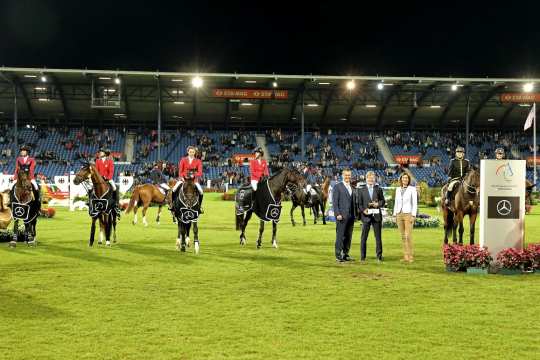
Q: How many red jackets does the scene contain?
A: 4